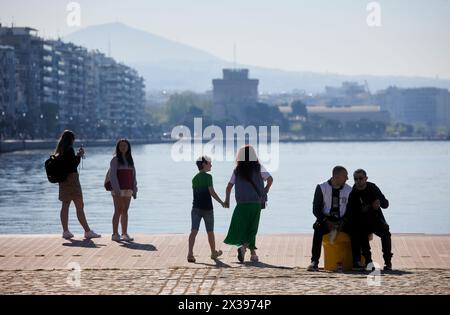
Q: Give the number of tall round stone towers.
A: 1